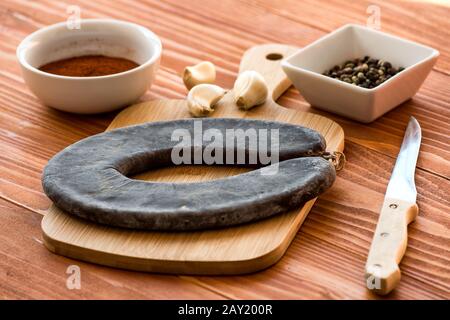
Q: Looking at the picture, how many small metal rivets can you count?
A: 3